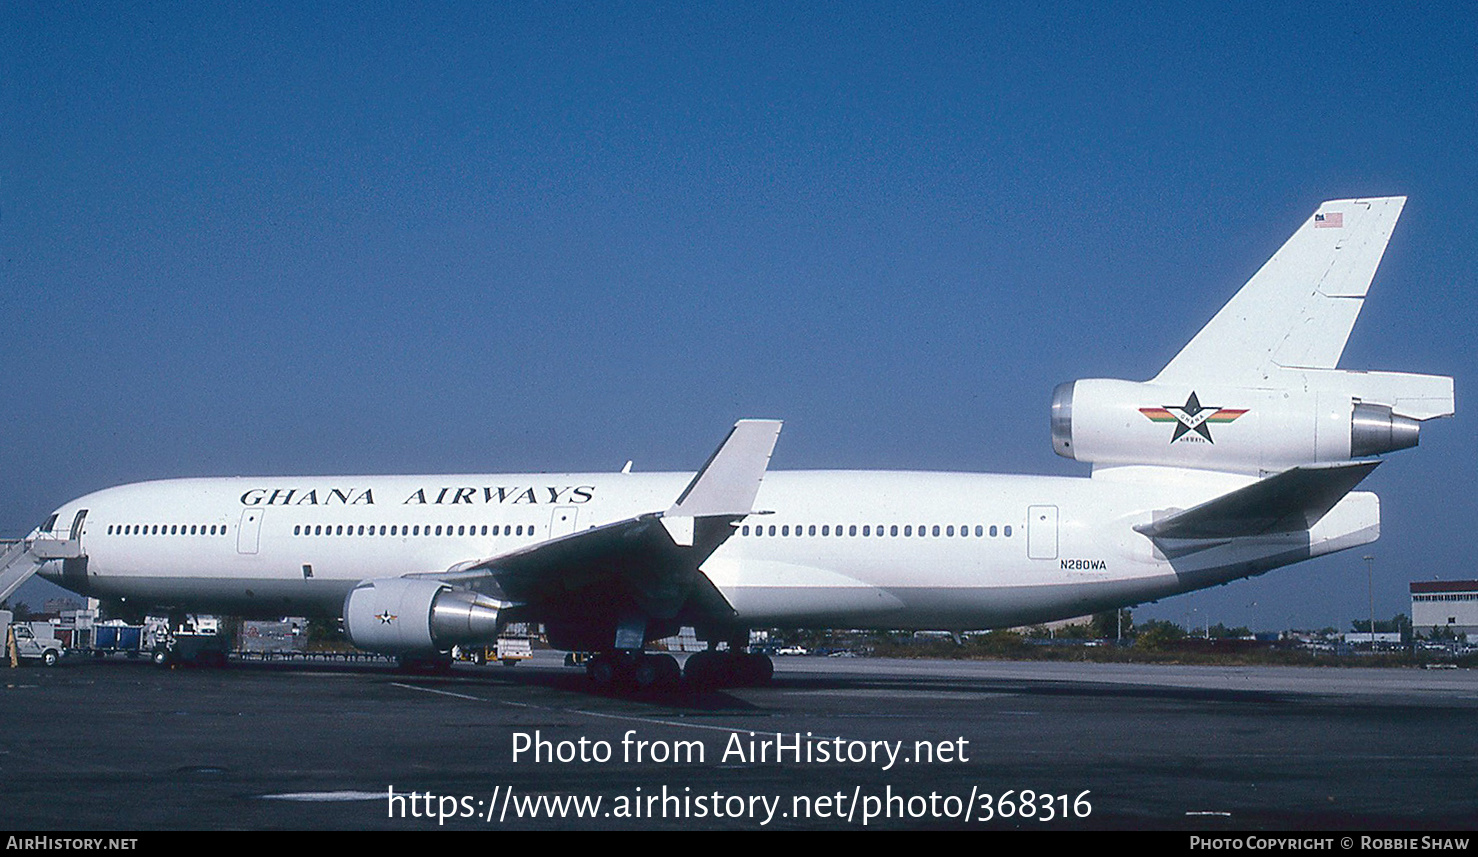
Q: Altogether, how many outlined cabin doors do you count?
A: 3